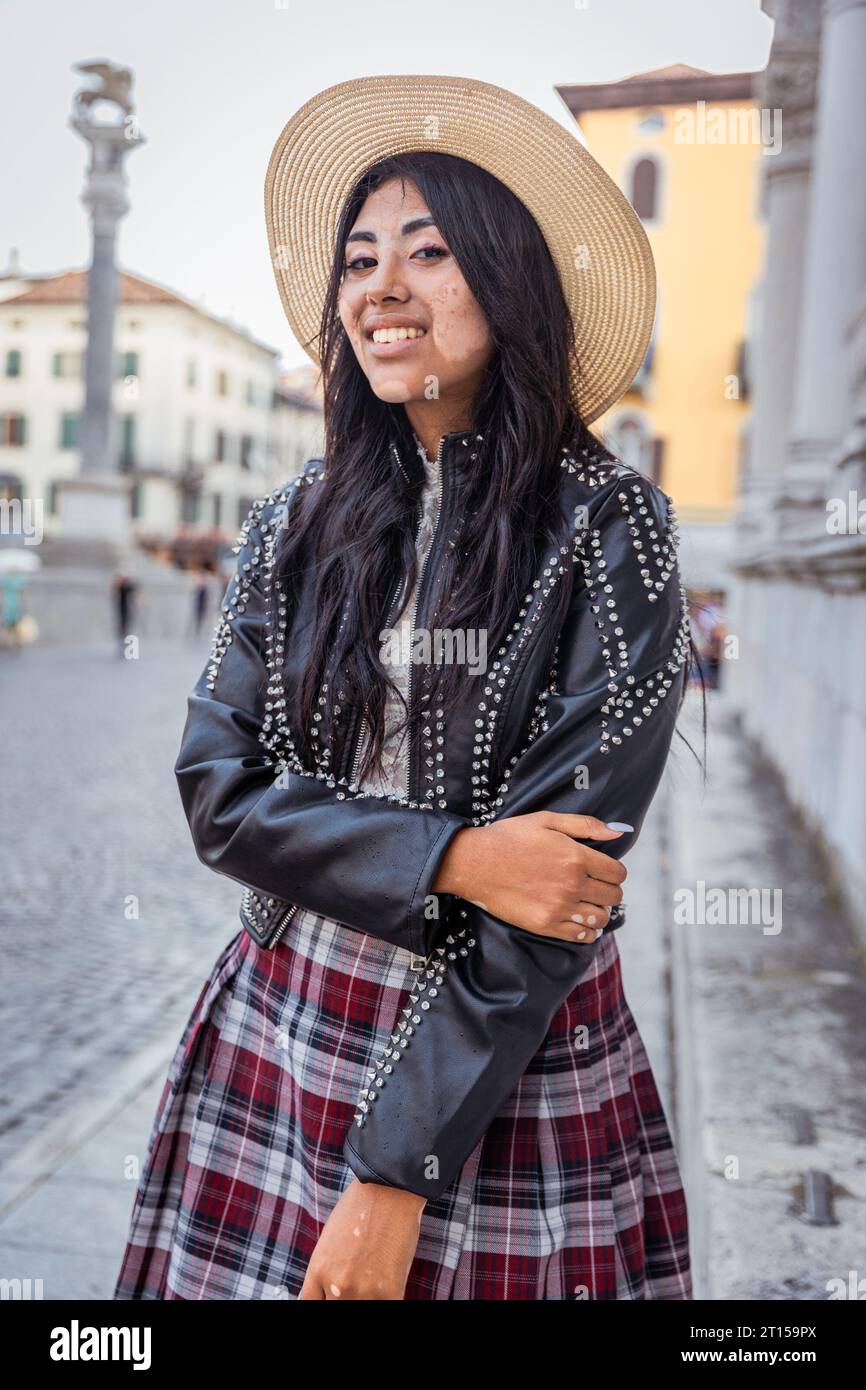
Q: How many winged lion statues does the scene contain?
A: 1